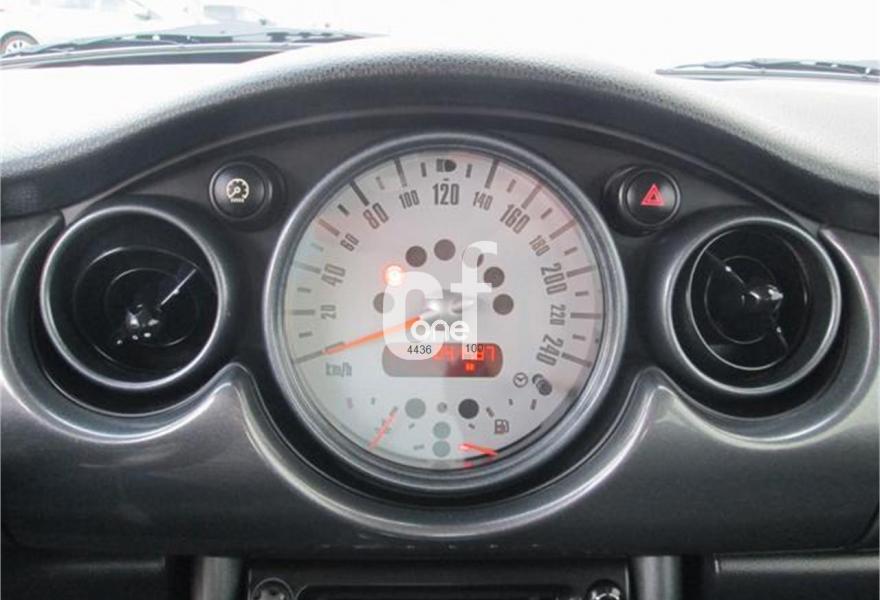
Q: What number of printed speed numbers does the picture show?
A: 12